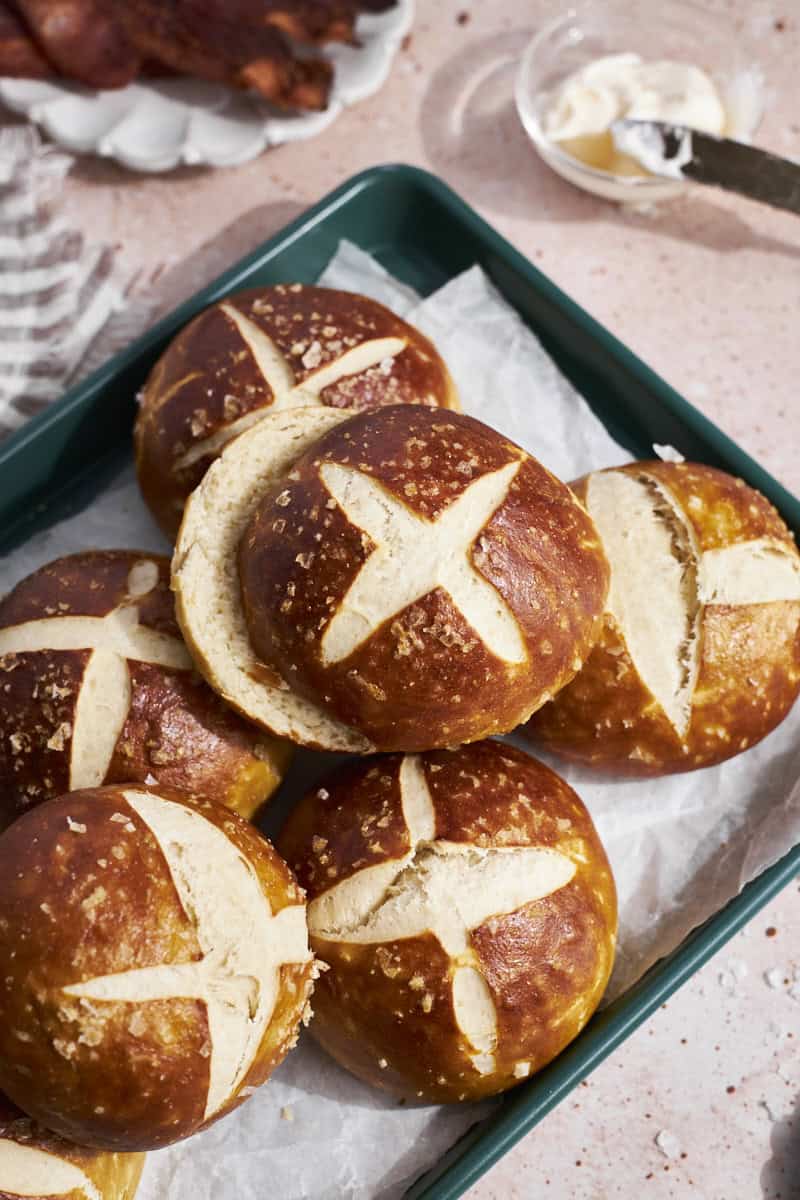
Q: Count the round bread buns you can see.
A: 7